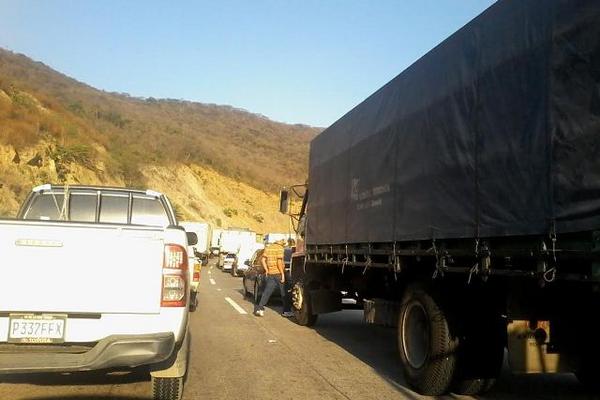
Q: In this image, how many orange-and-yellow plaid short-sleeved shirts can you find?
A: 1